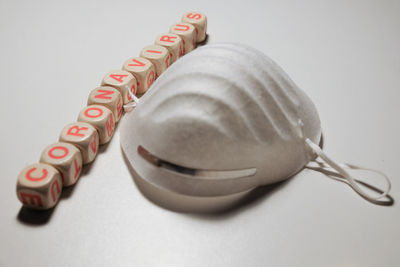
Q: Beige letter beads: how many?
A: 11